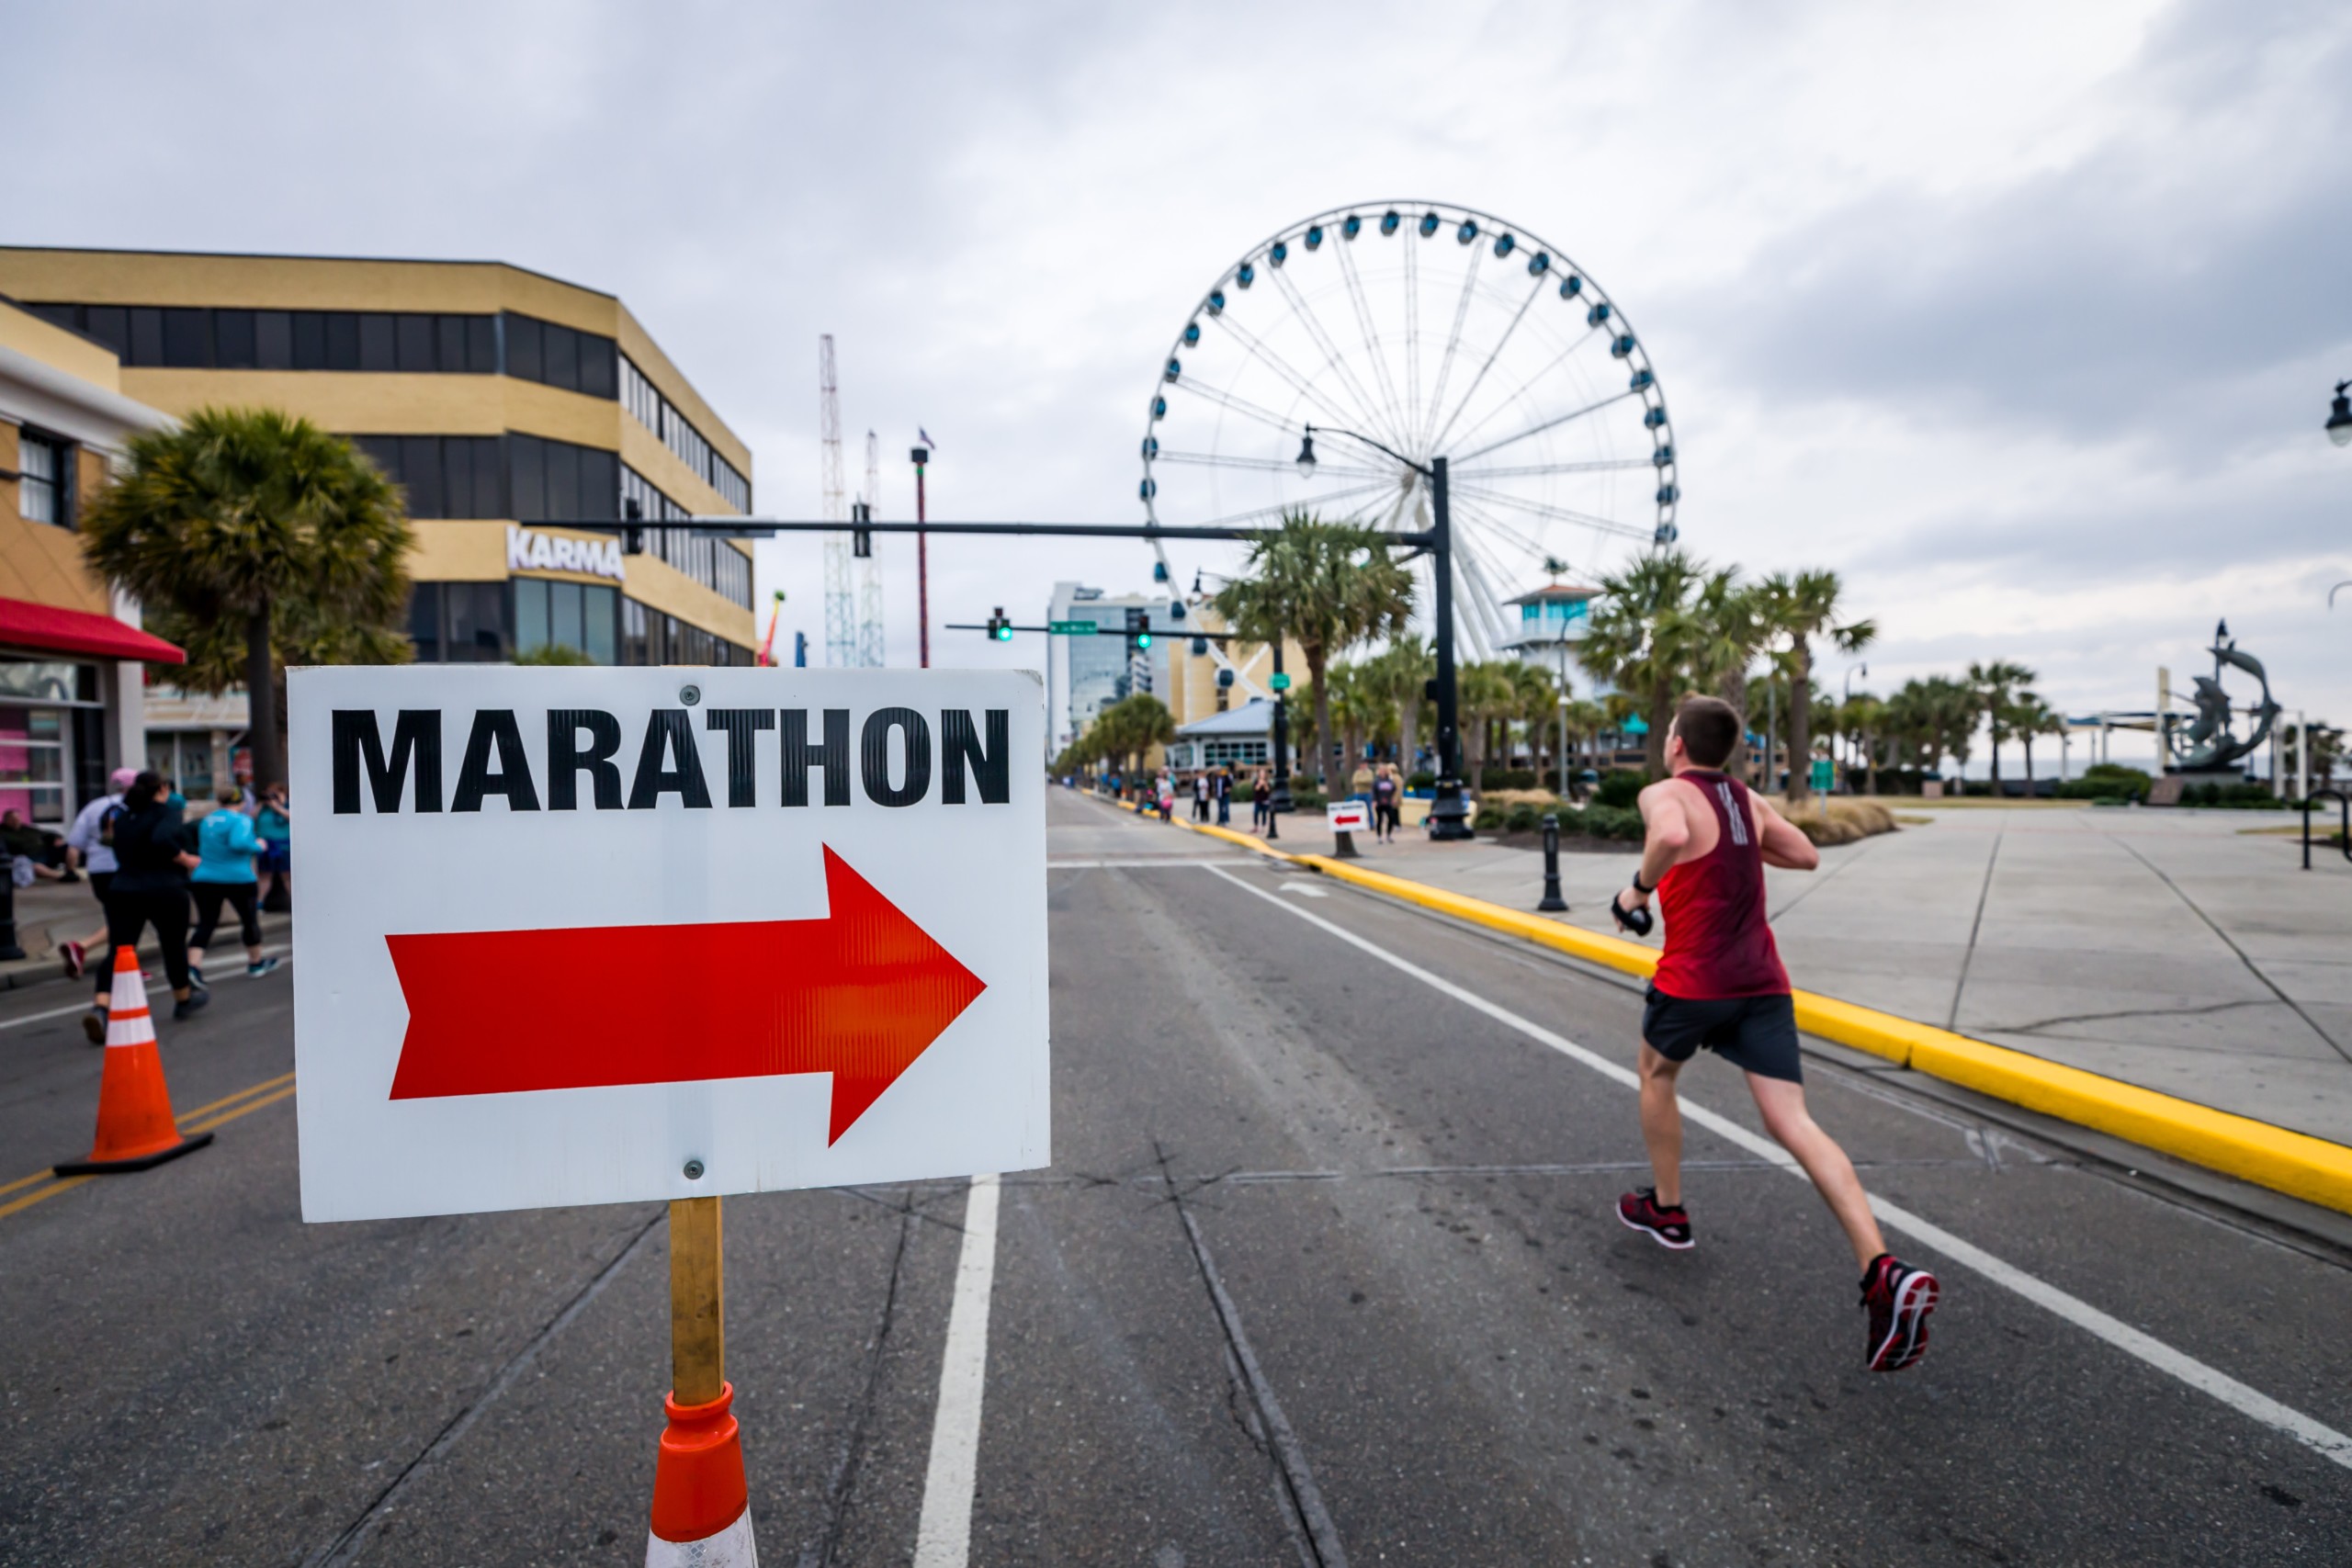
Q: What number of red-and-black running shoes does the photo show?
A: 2